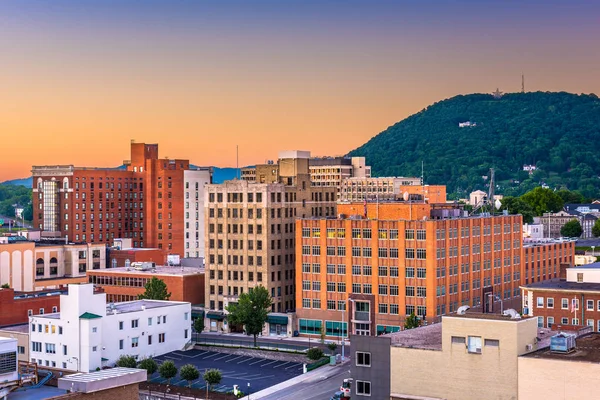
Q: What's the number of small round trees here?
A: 5